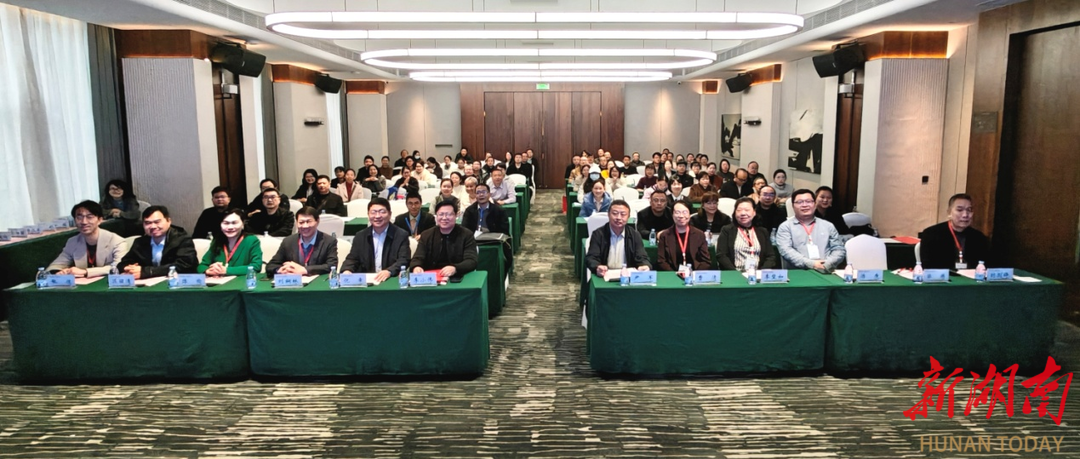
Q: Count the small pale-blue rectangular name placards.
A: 12